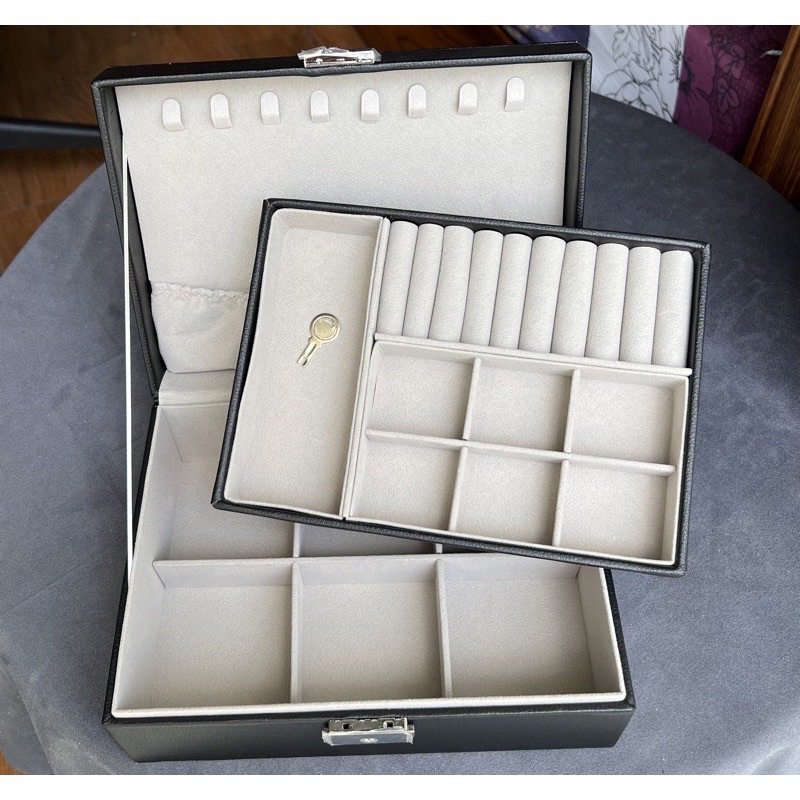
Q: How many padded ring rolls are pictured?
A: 10